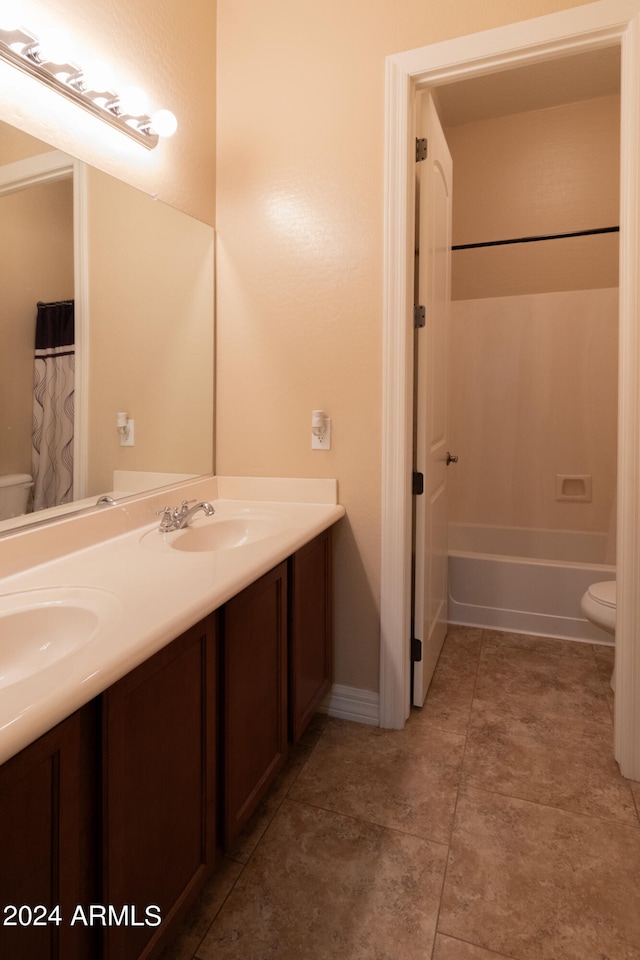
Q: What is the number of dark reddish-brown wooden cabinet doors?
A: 4